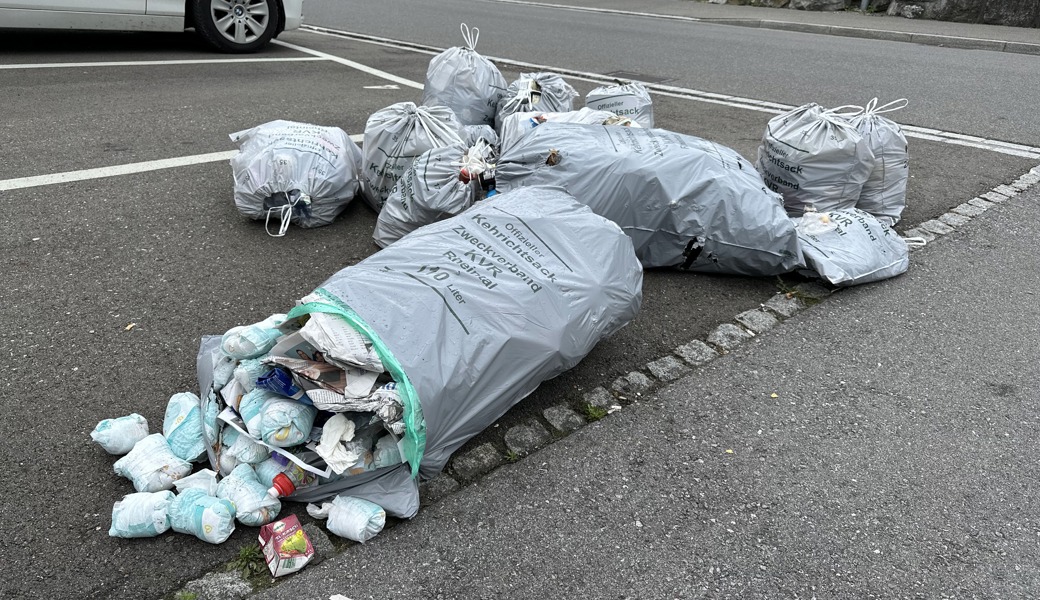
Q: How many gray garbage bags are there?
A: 13